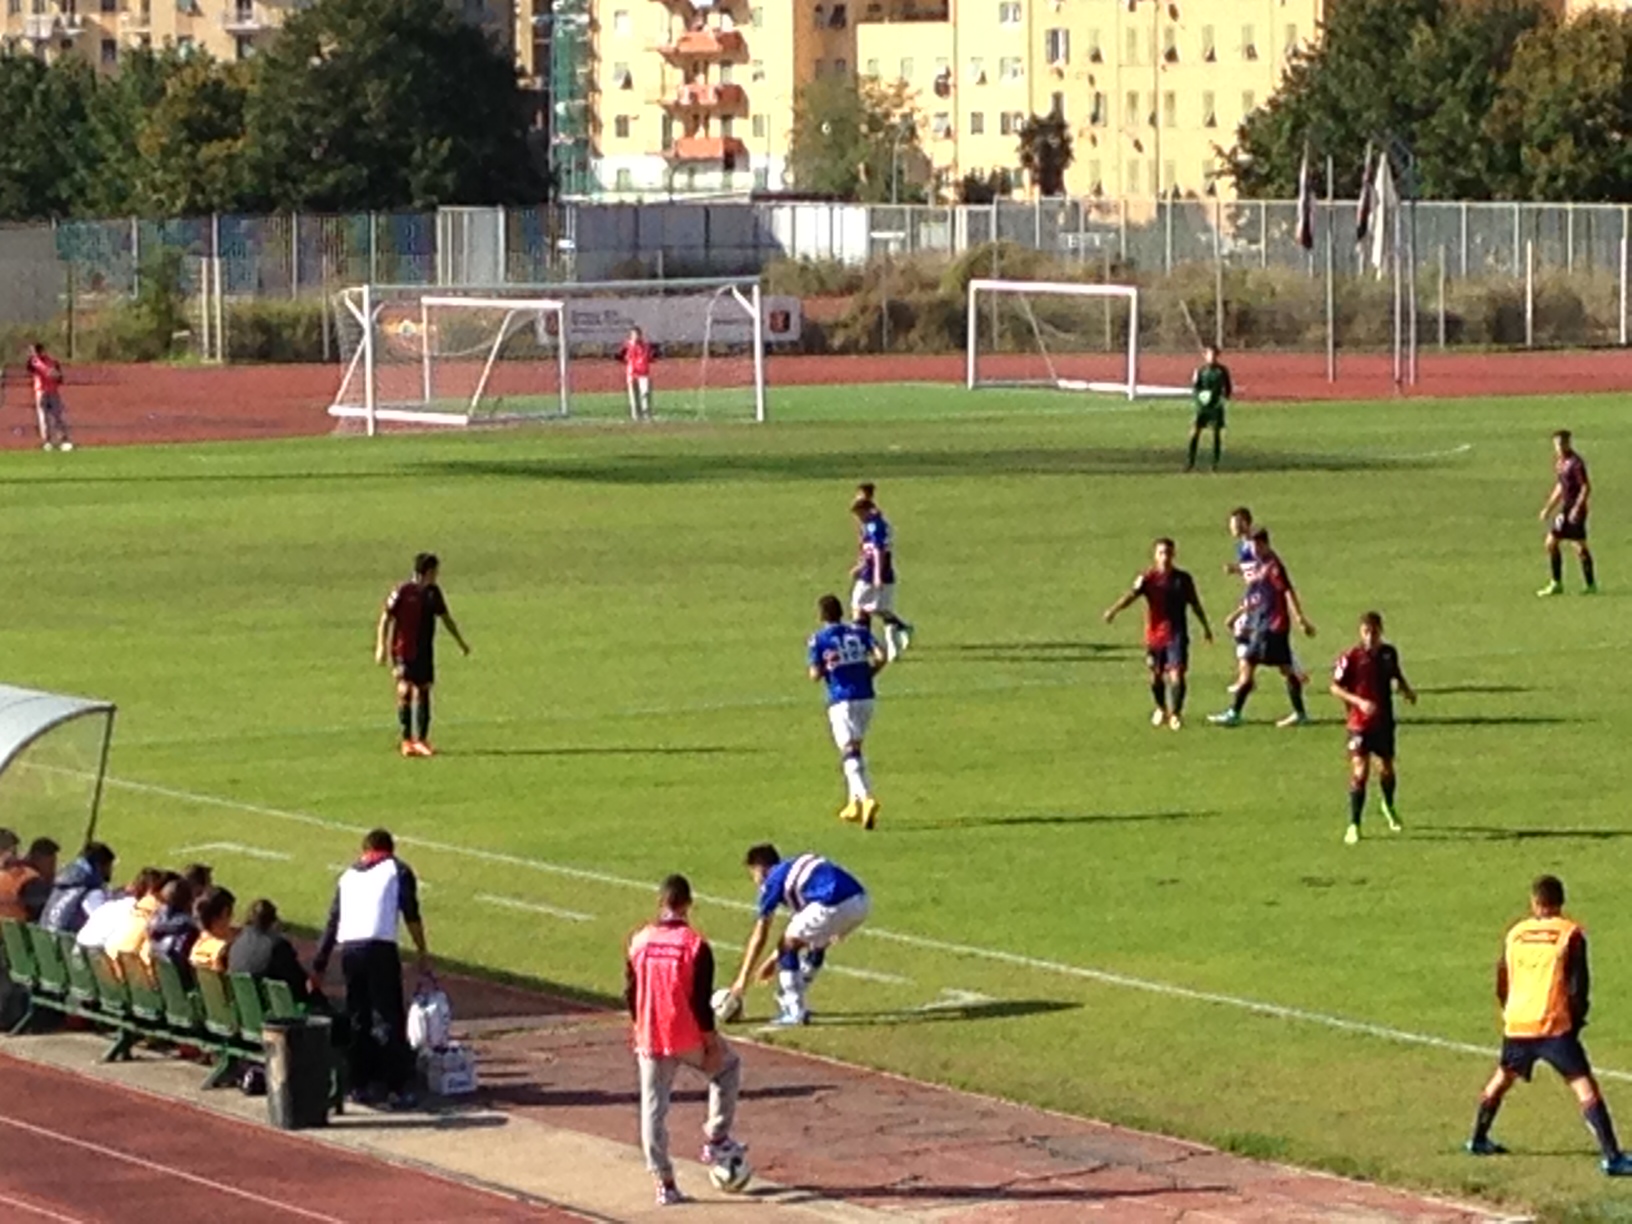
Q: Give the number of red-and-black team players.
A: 5